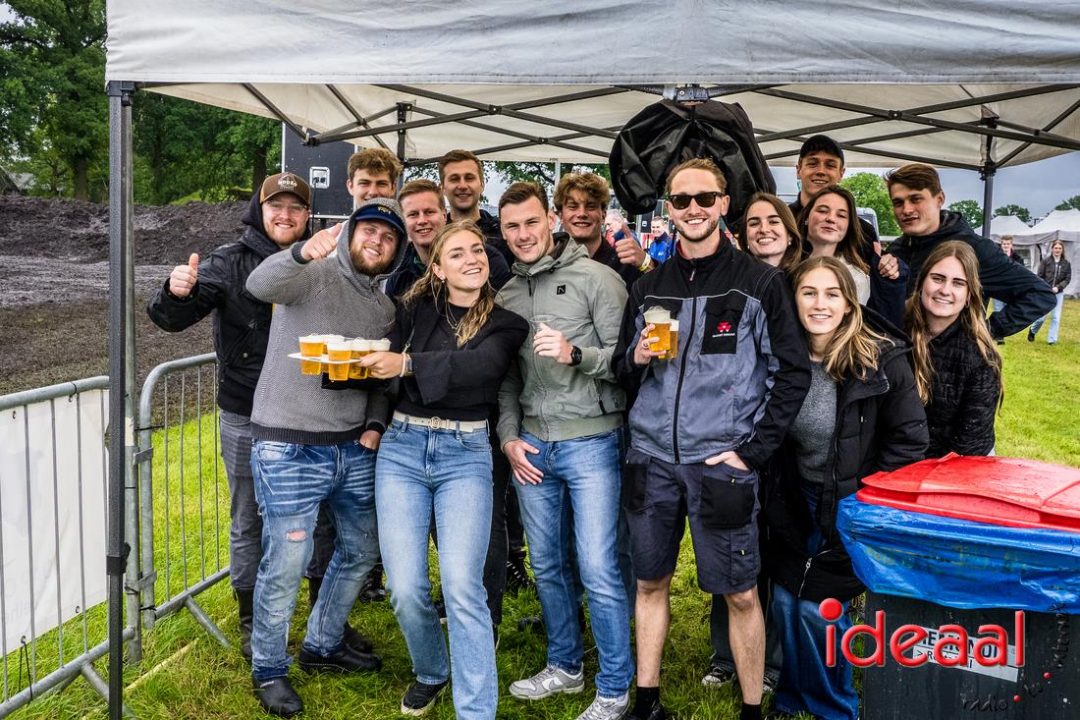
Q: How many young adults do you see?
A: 15